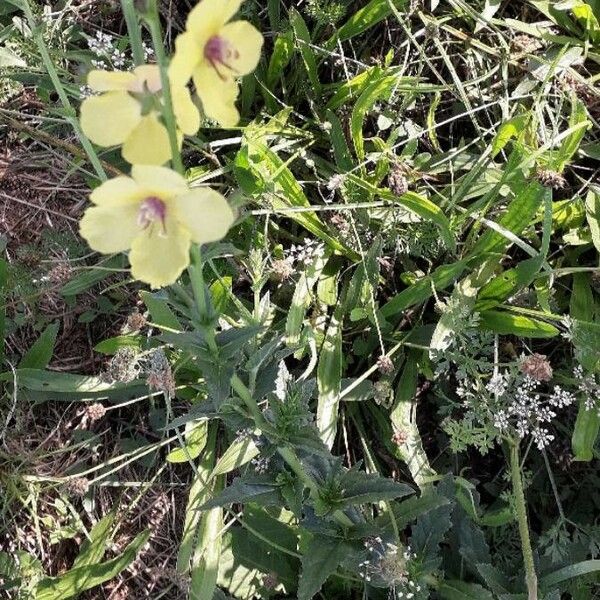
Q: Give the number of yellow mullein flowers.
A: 3